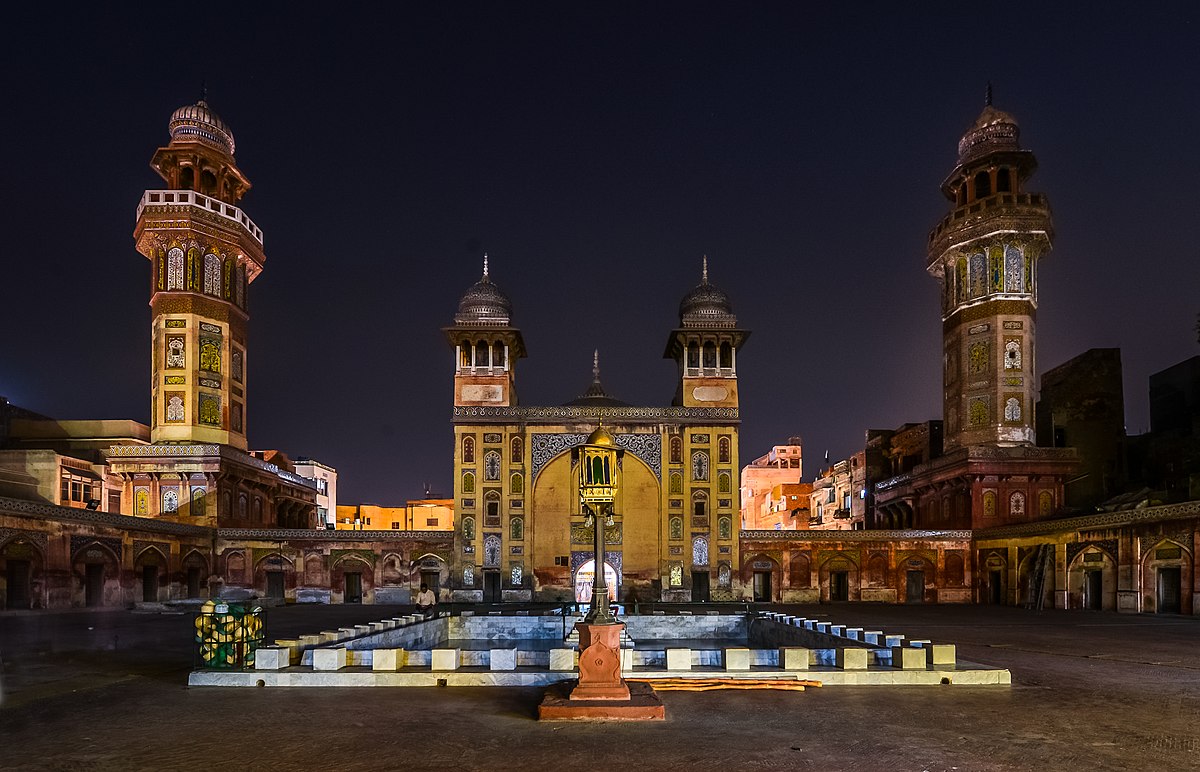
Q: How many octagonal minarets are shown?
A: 2